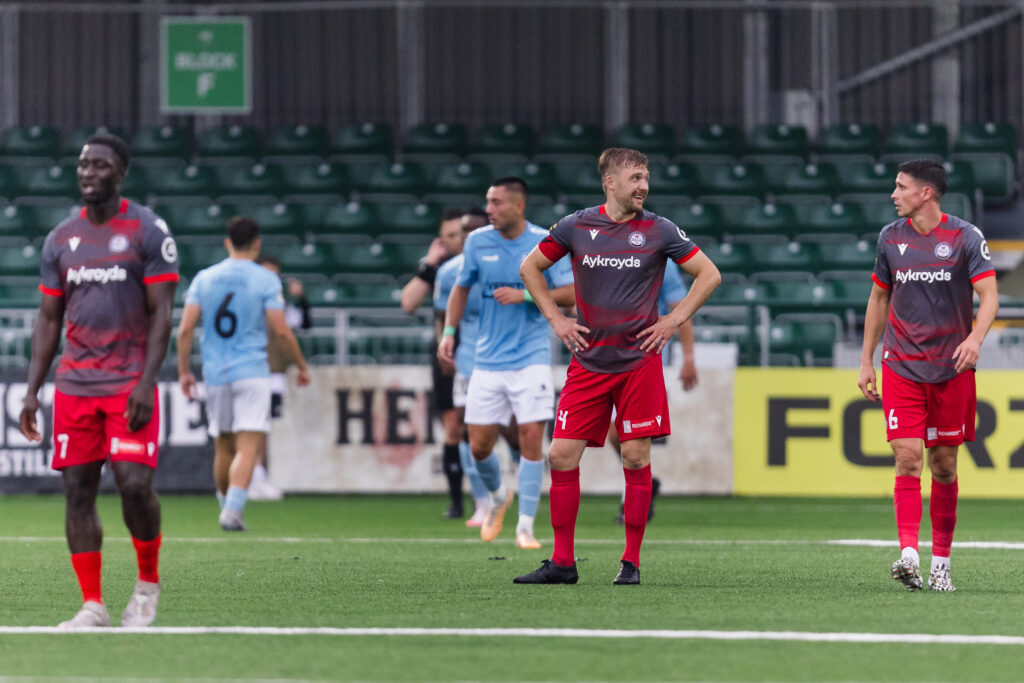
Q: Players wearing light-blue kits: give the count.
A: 4